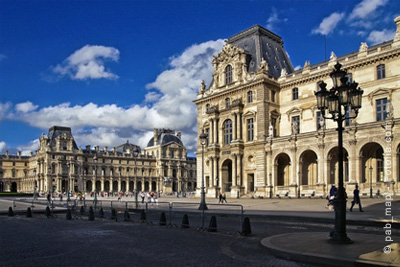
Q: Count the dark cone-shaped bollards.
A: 14